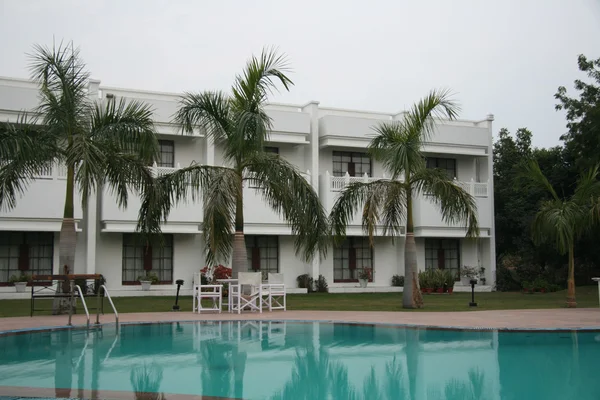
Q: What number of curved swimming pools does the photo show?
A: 1